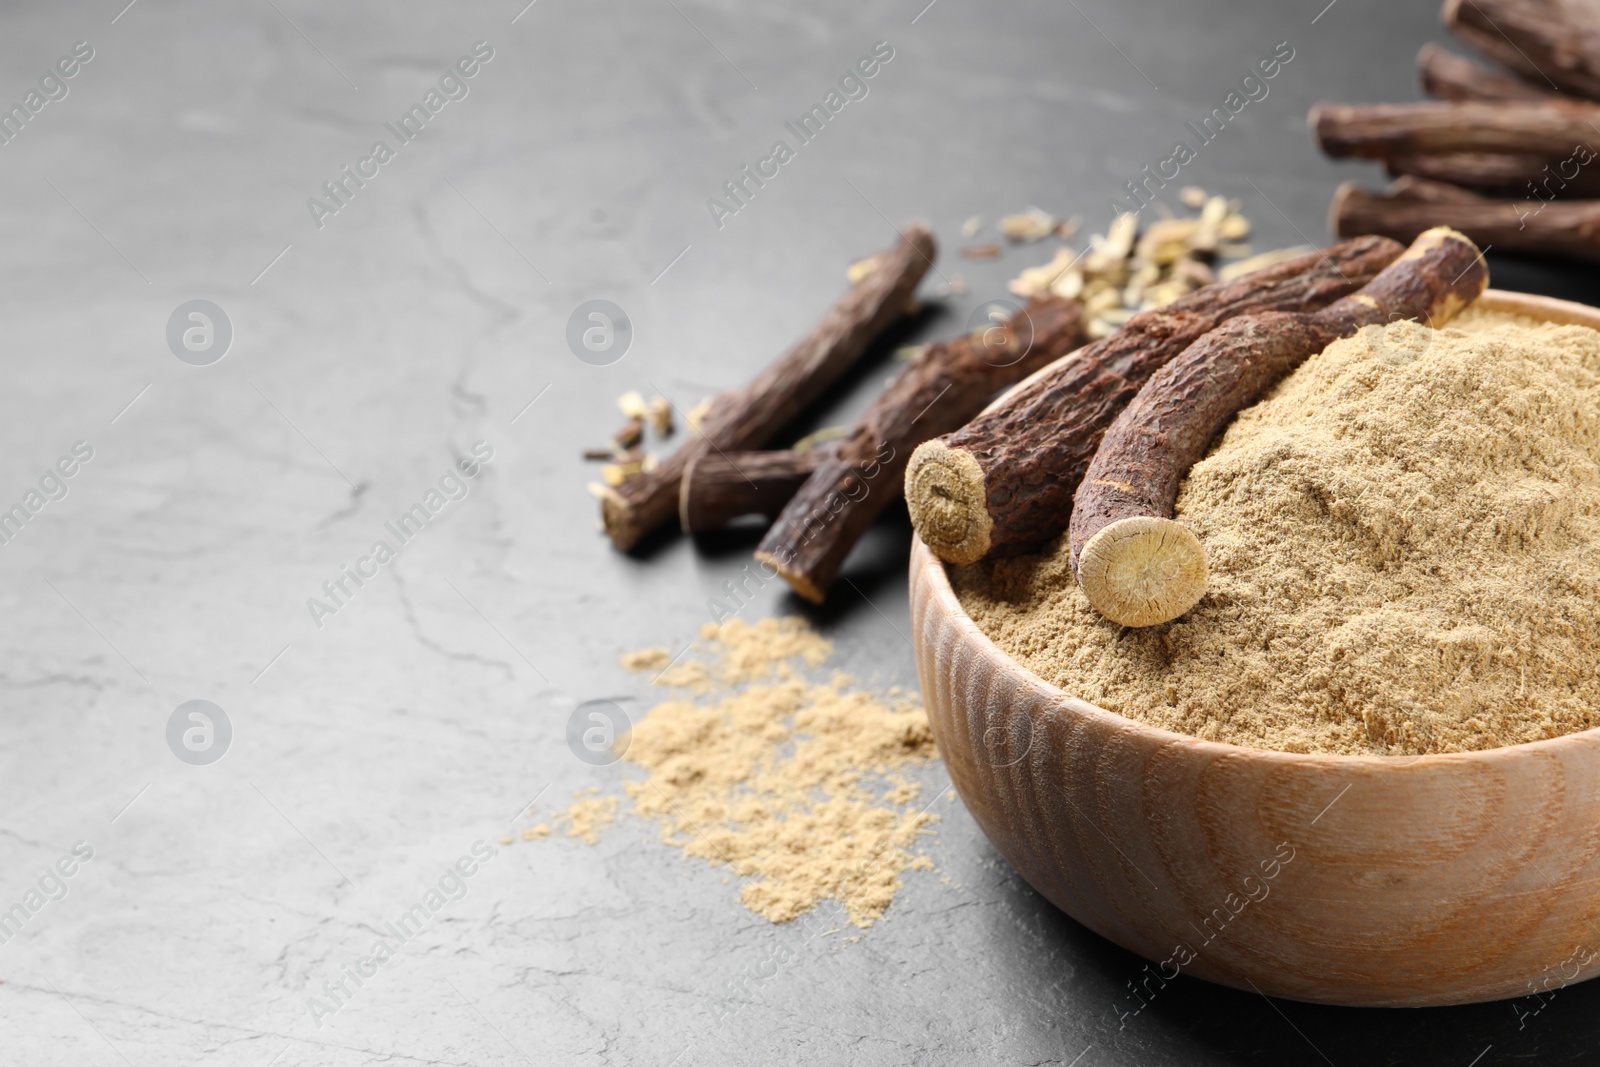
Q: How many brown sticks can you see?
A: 10